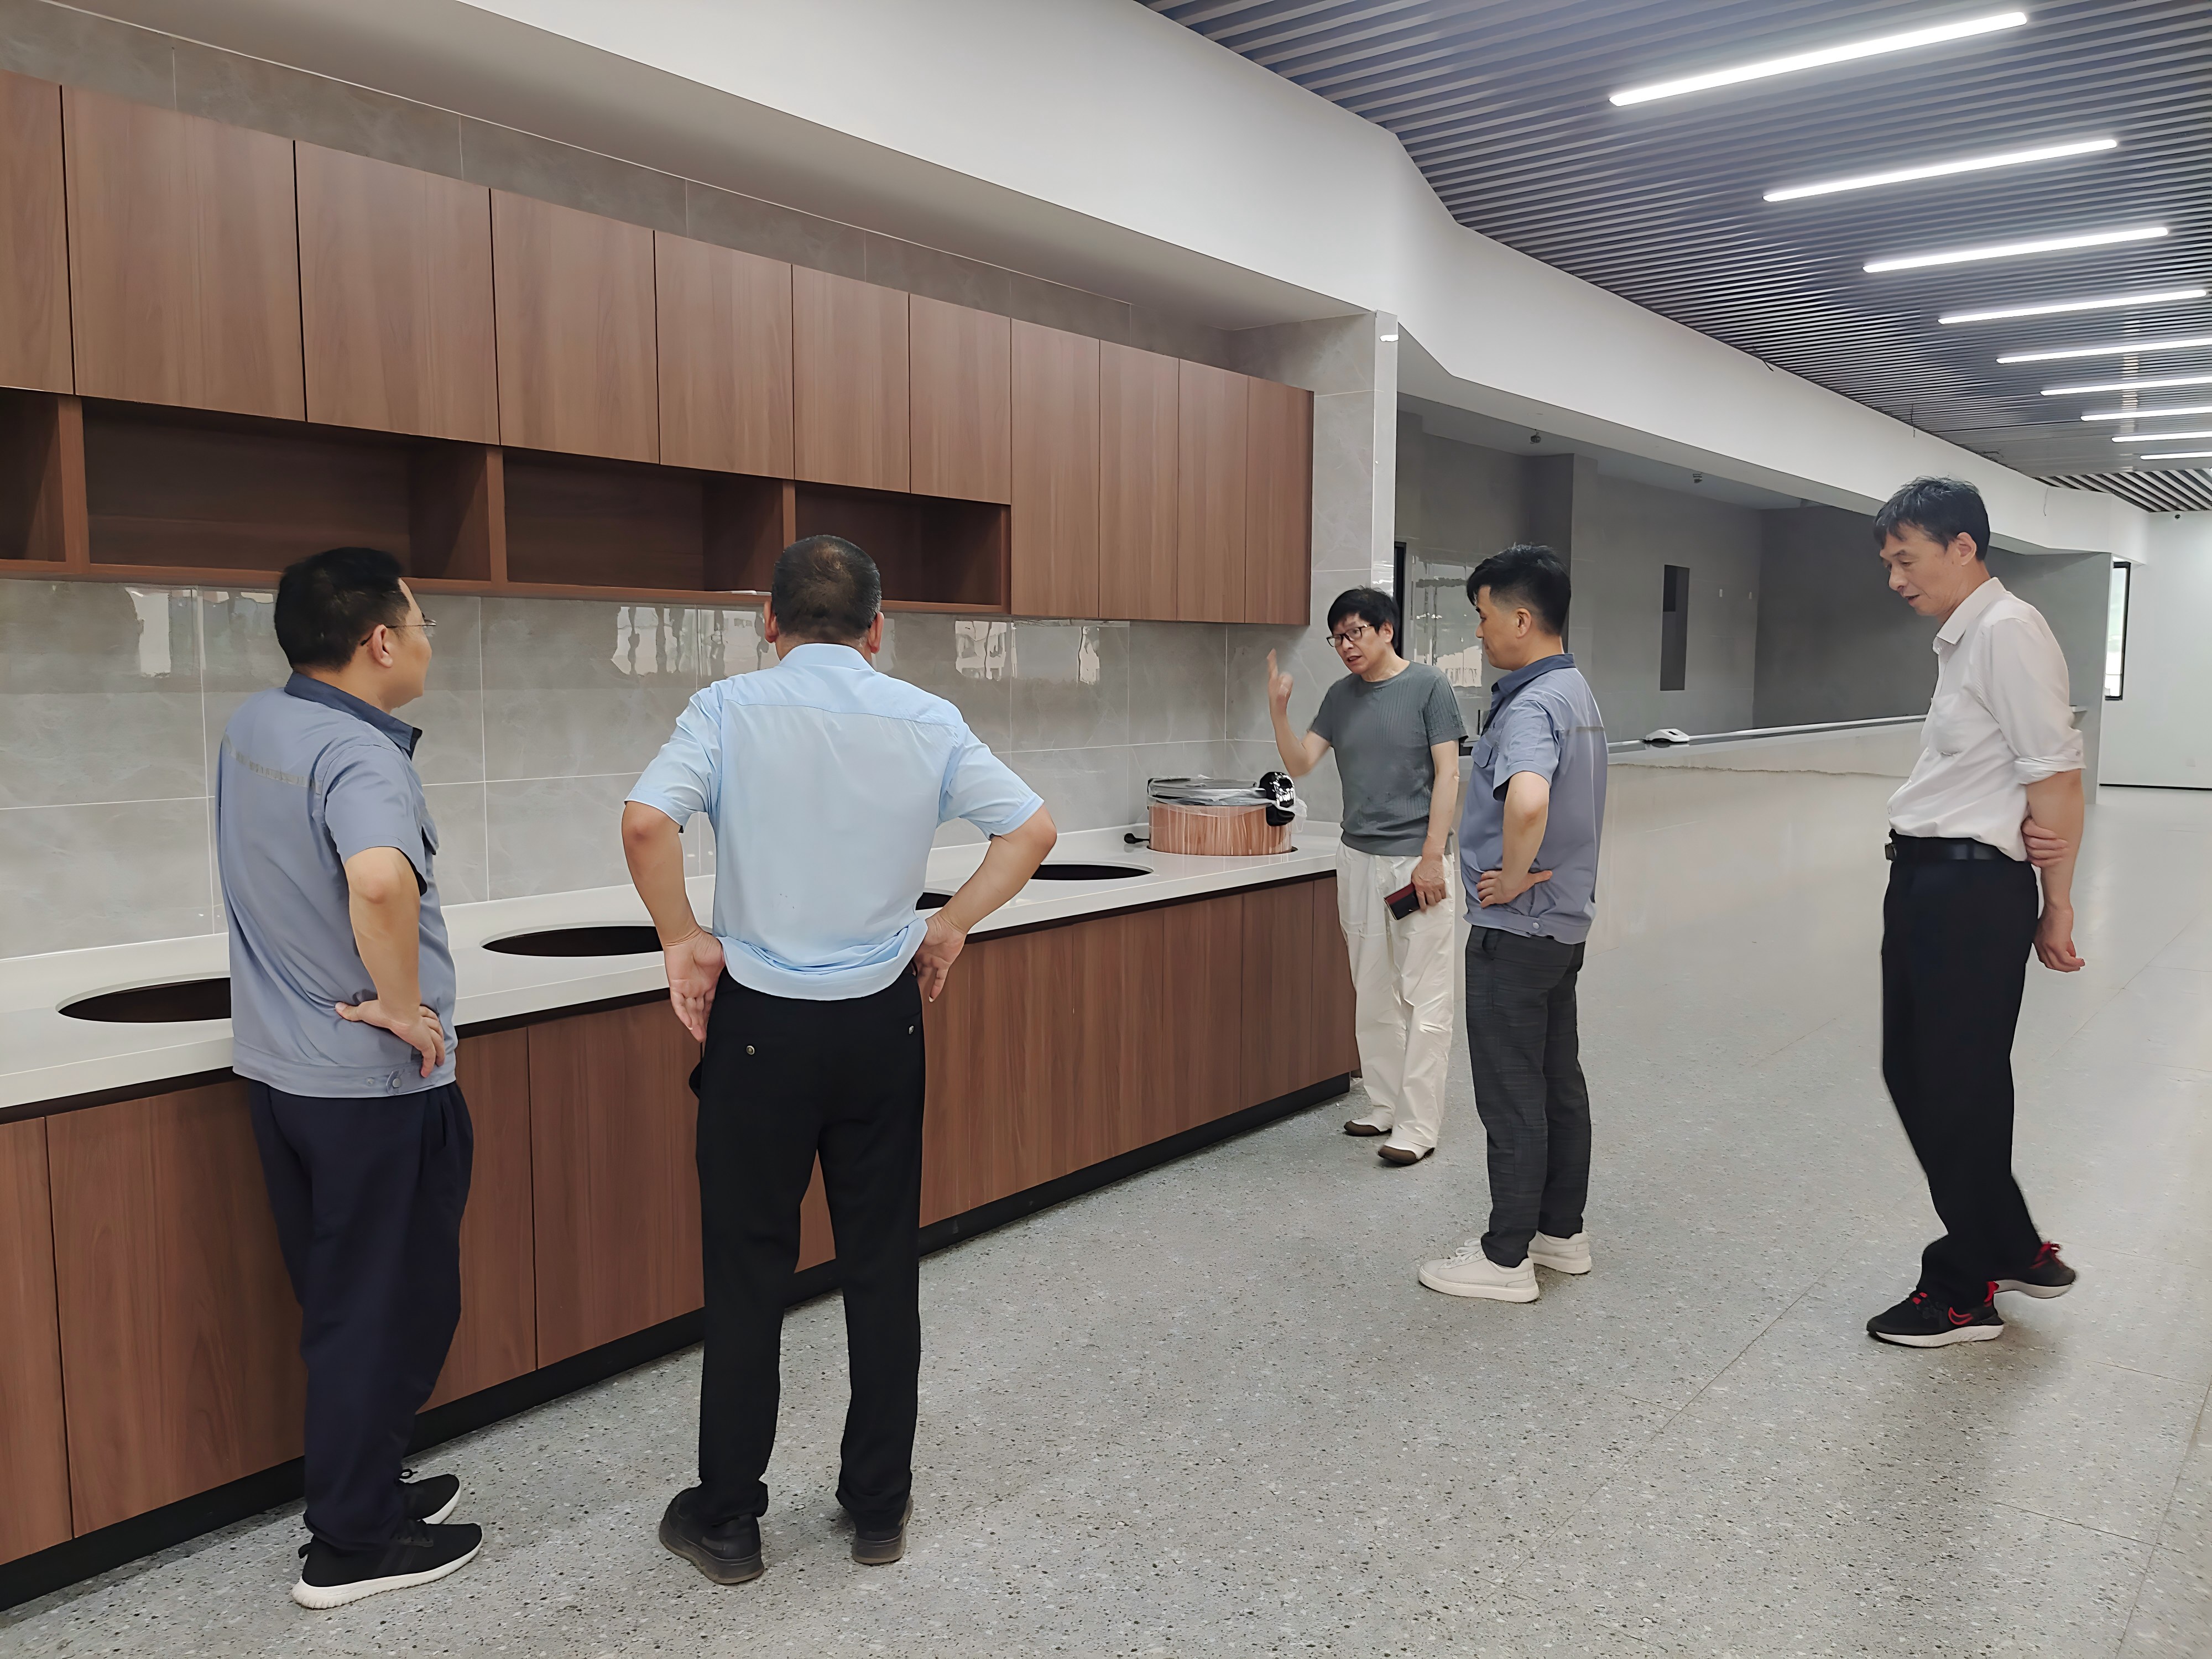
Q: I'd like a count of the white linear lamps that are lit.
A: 9